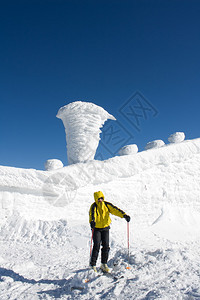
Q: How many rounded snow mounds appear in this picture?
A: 4